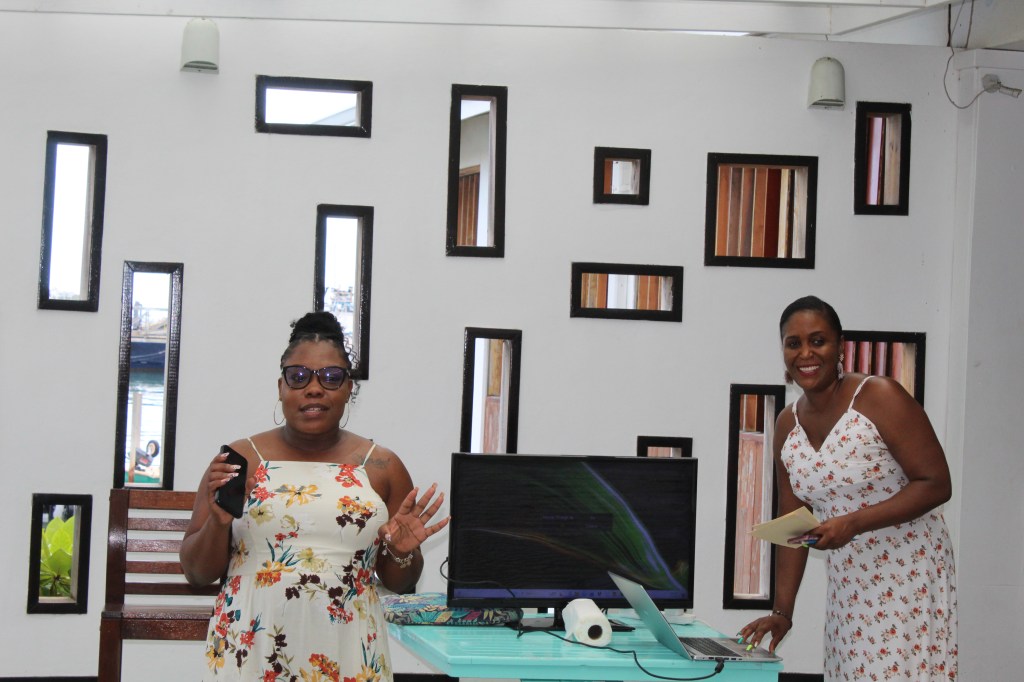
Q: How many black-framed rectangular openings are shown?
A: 14